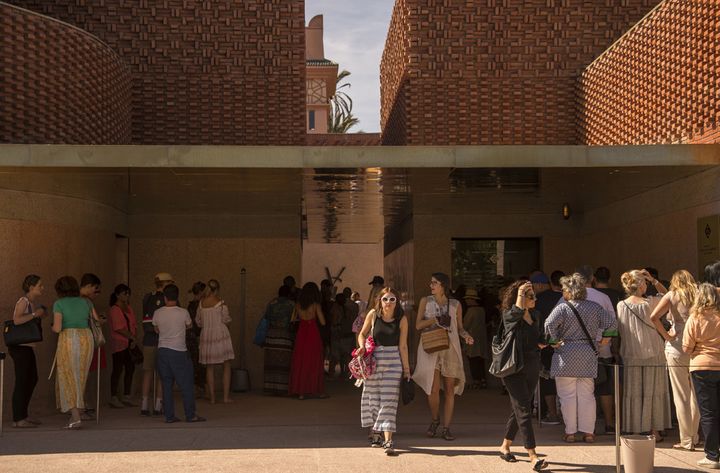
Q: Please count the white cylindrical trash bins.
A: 1